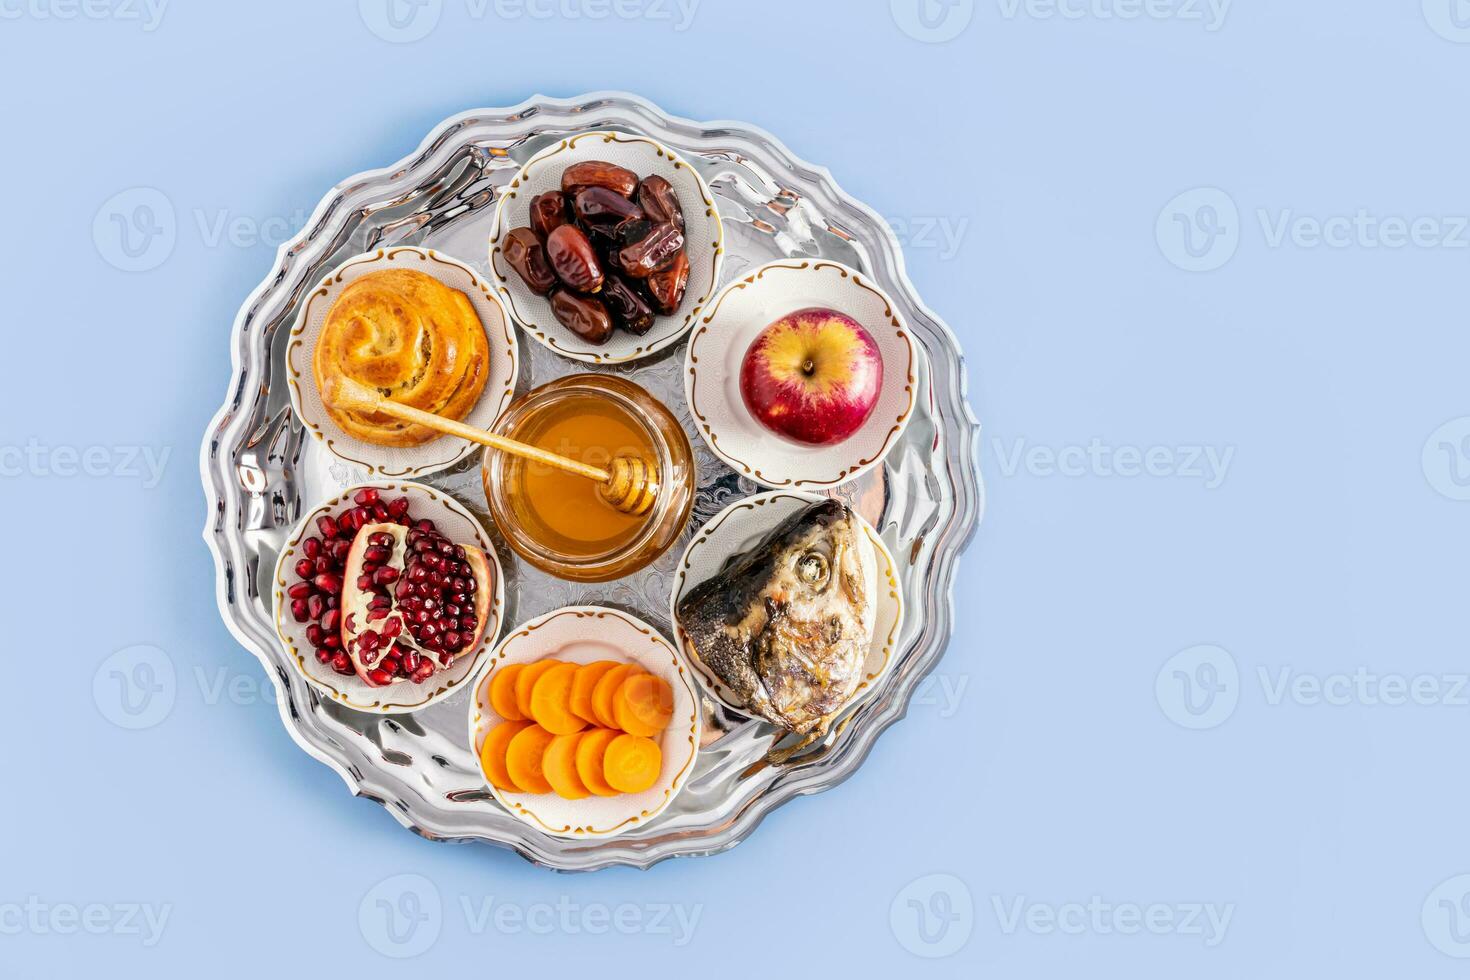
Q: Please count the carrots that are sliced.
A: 11